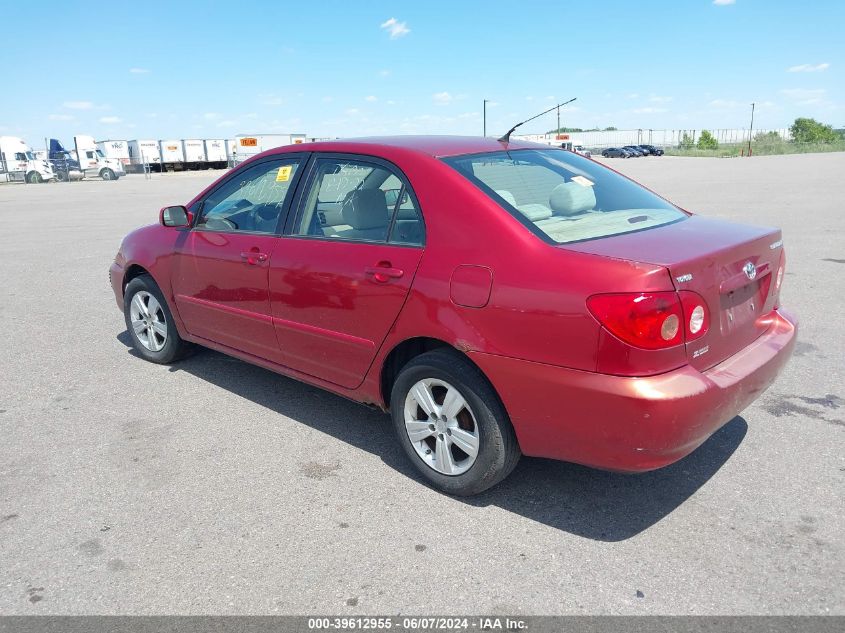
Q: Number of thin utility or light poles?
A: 3